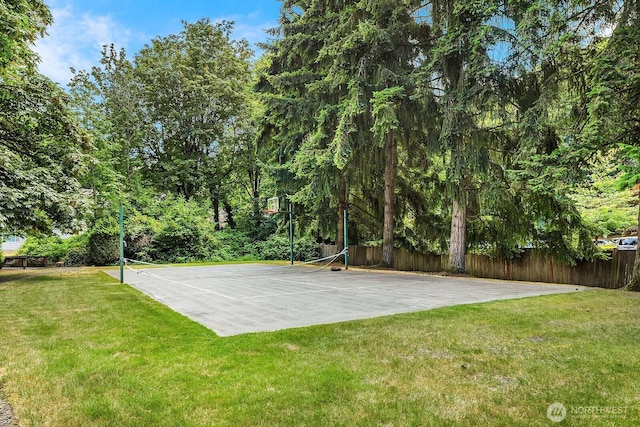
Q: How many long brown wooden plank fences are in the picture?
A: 1